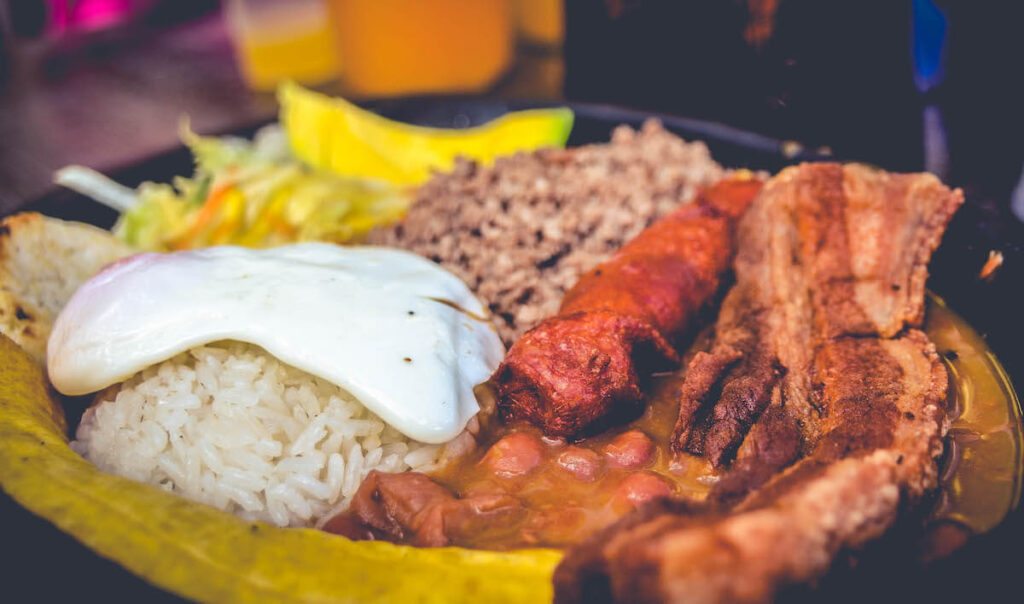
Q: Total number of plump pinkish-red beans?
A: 4